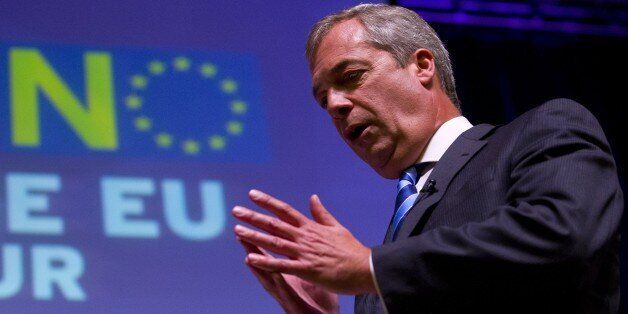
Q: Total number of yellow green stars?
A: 12